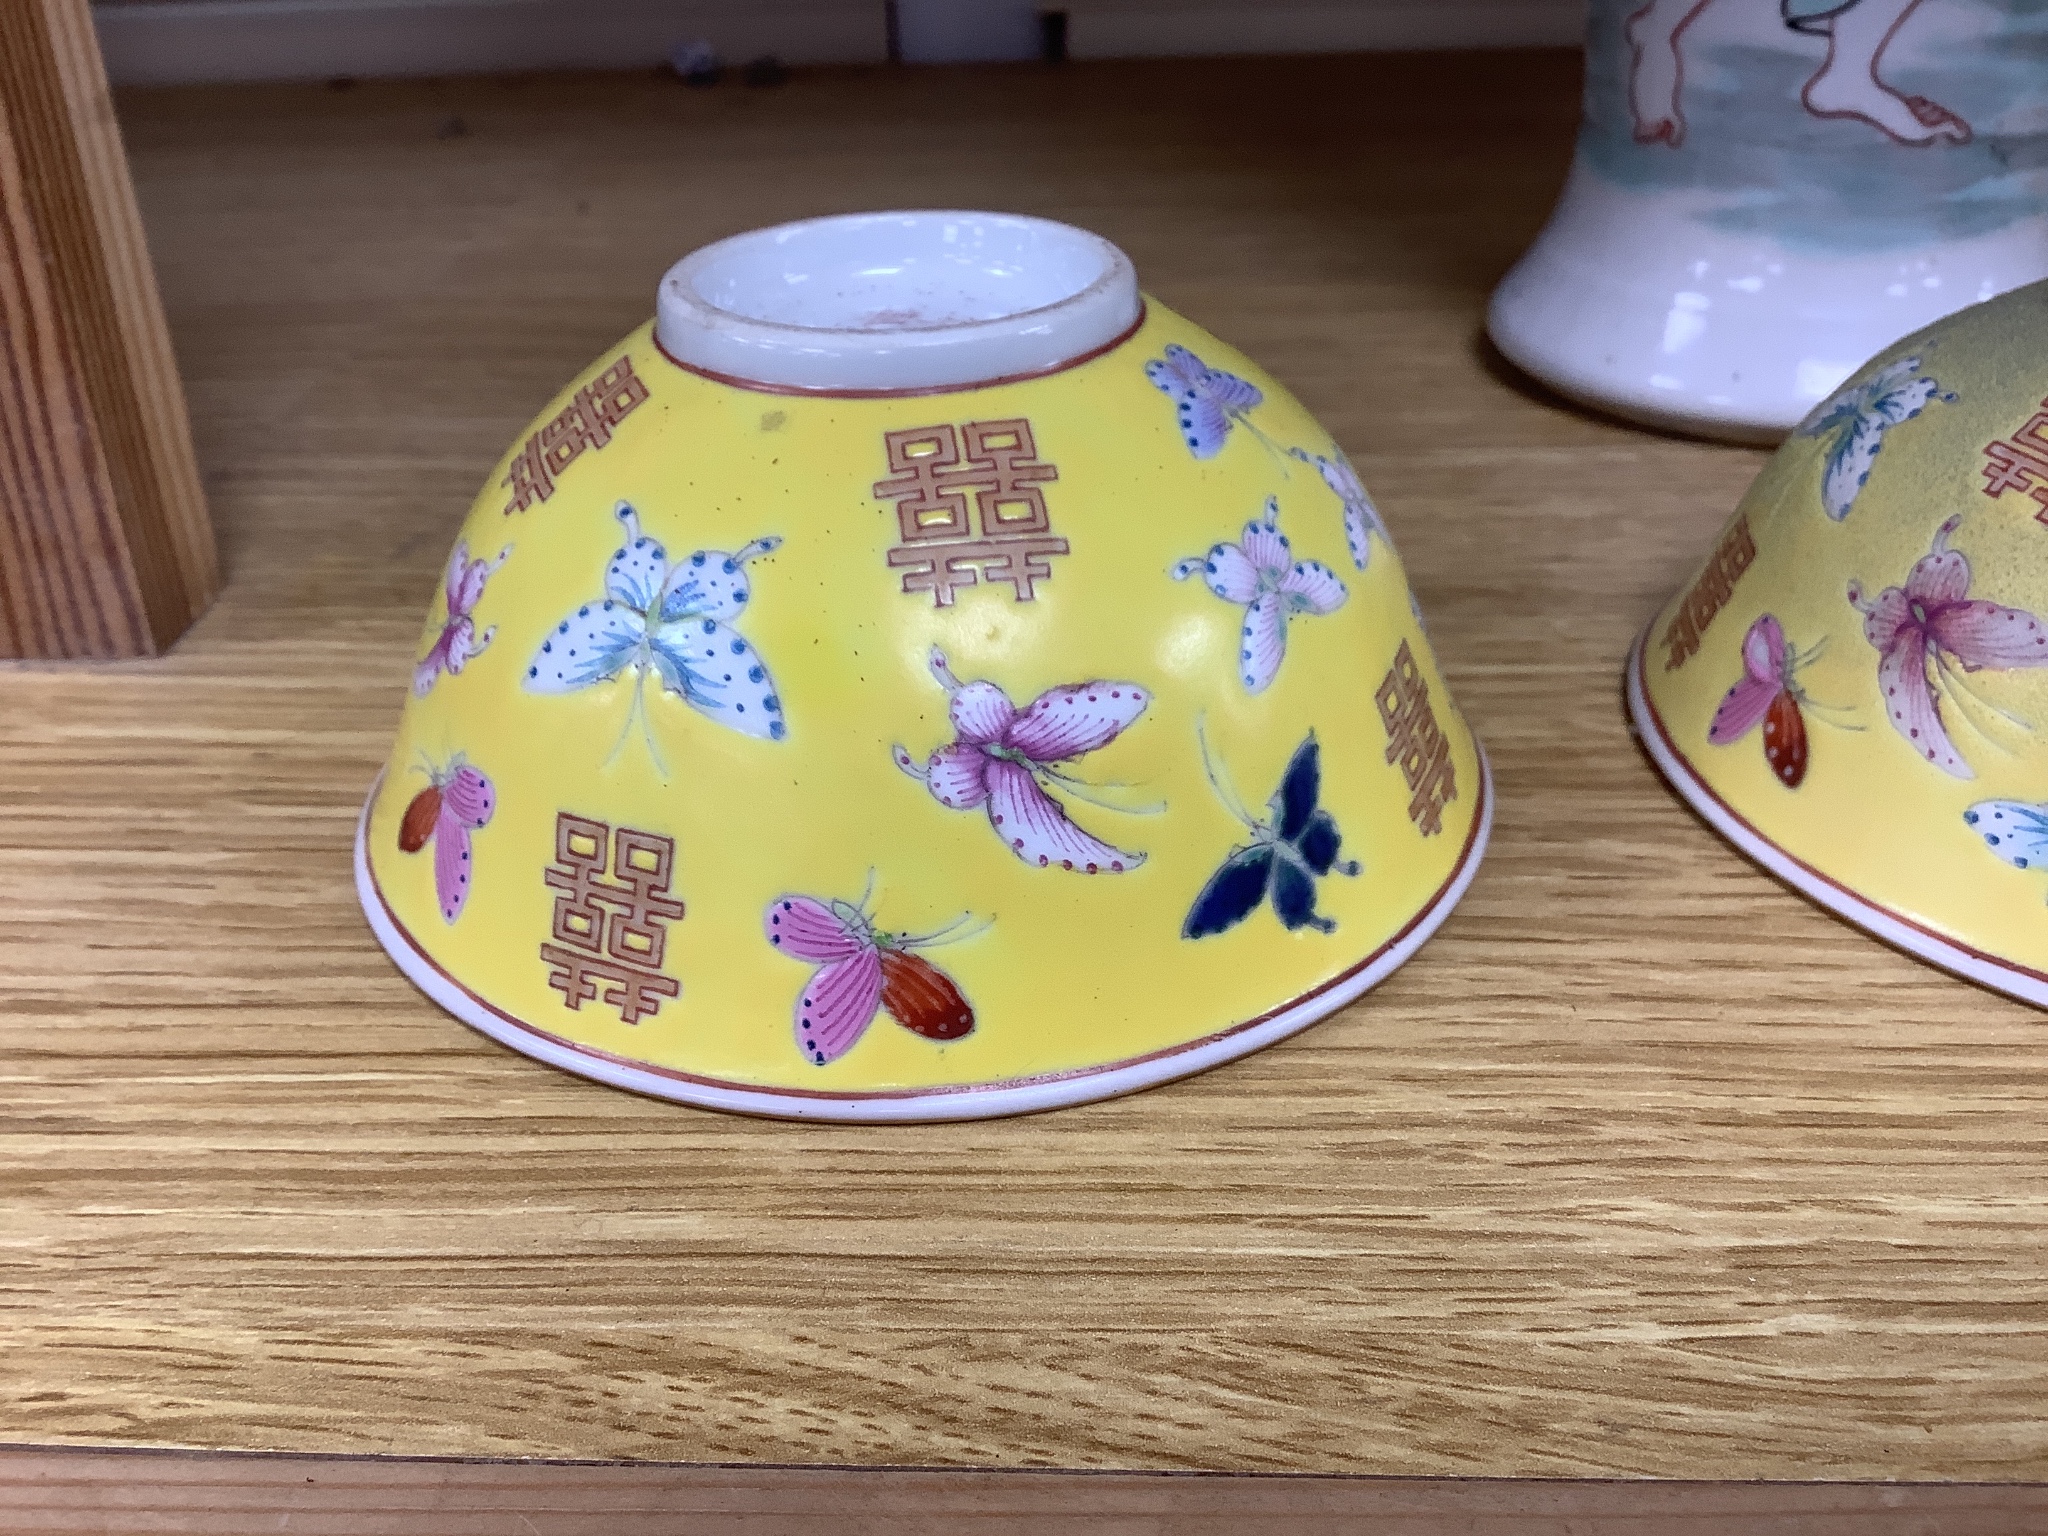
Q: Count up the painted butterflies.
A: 13